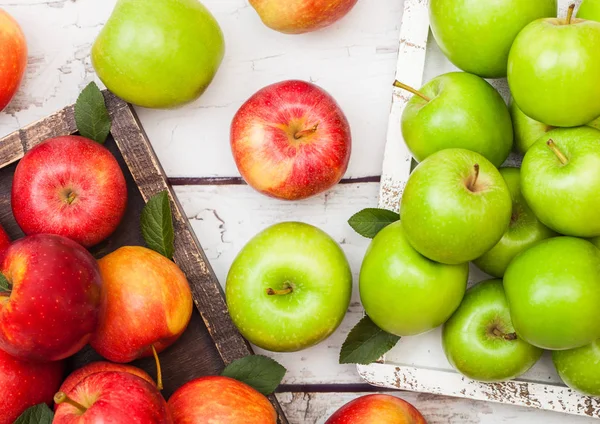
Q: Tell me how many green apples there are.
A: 14